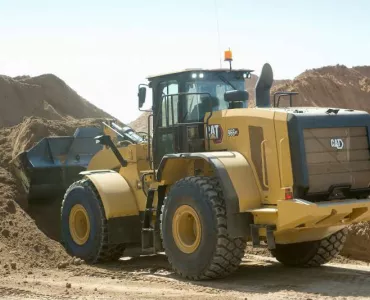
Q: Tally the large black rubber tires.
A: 3